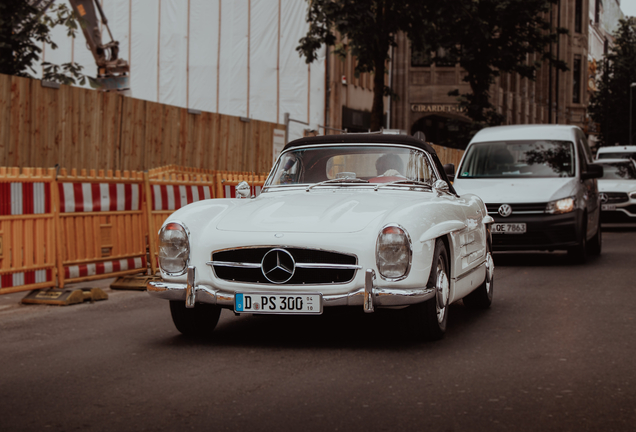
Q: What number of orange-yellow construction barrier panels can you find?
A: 4